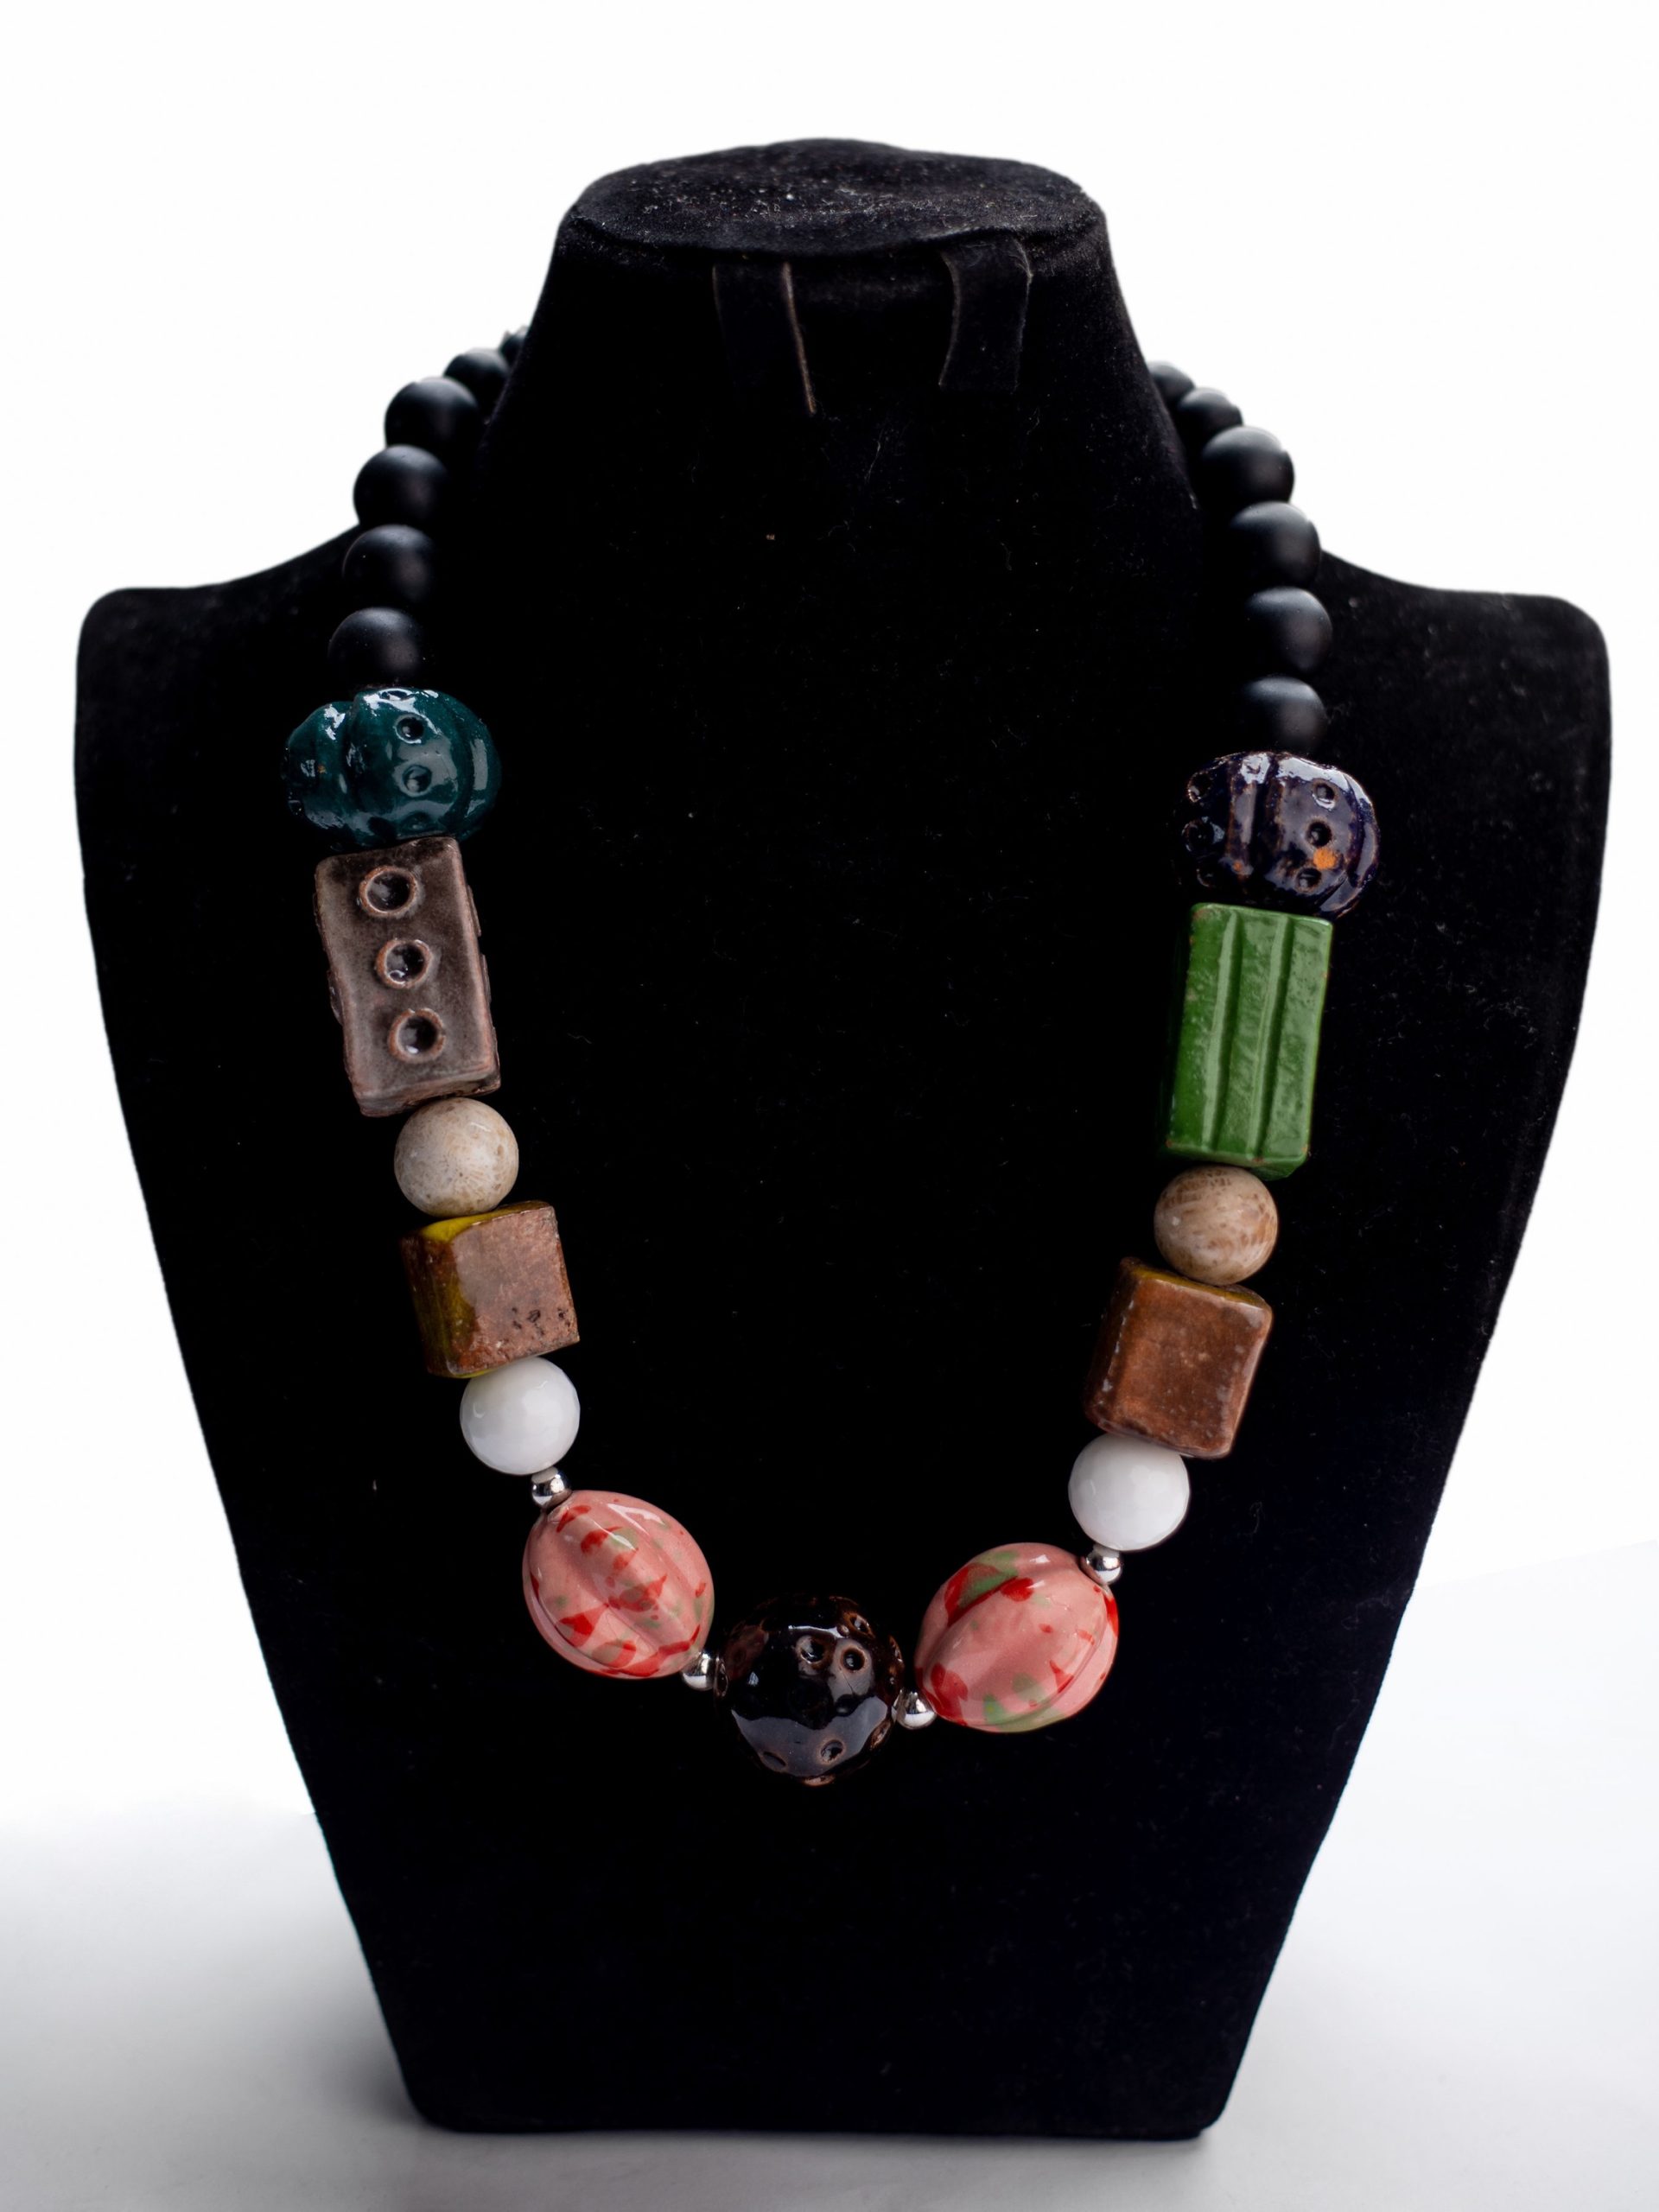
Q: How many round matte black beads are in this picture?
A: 12